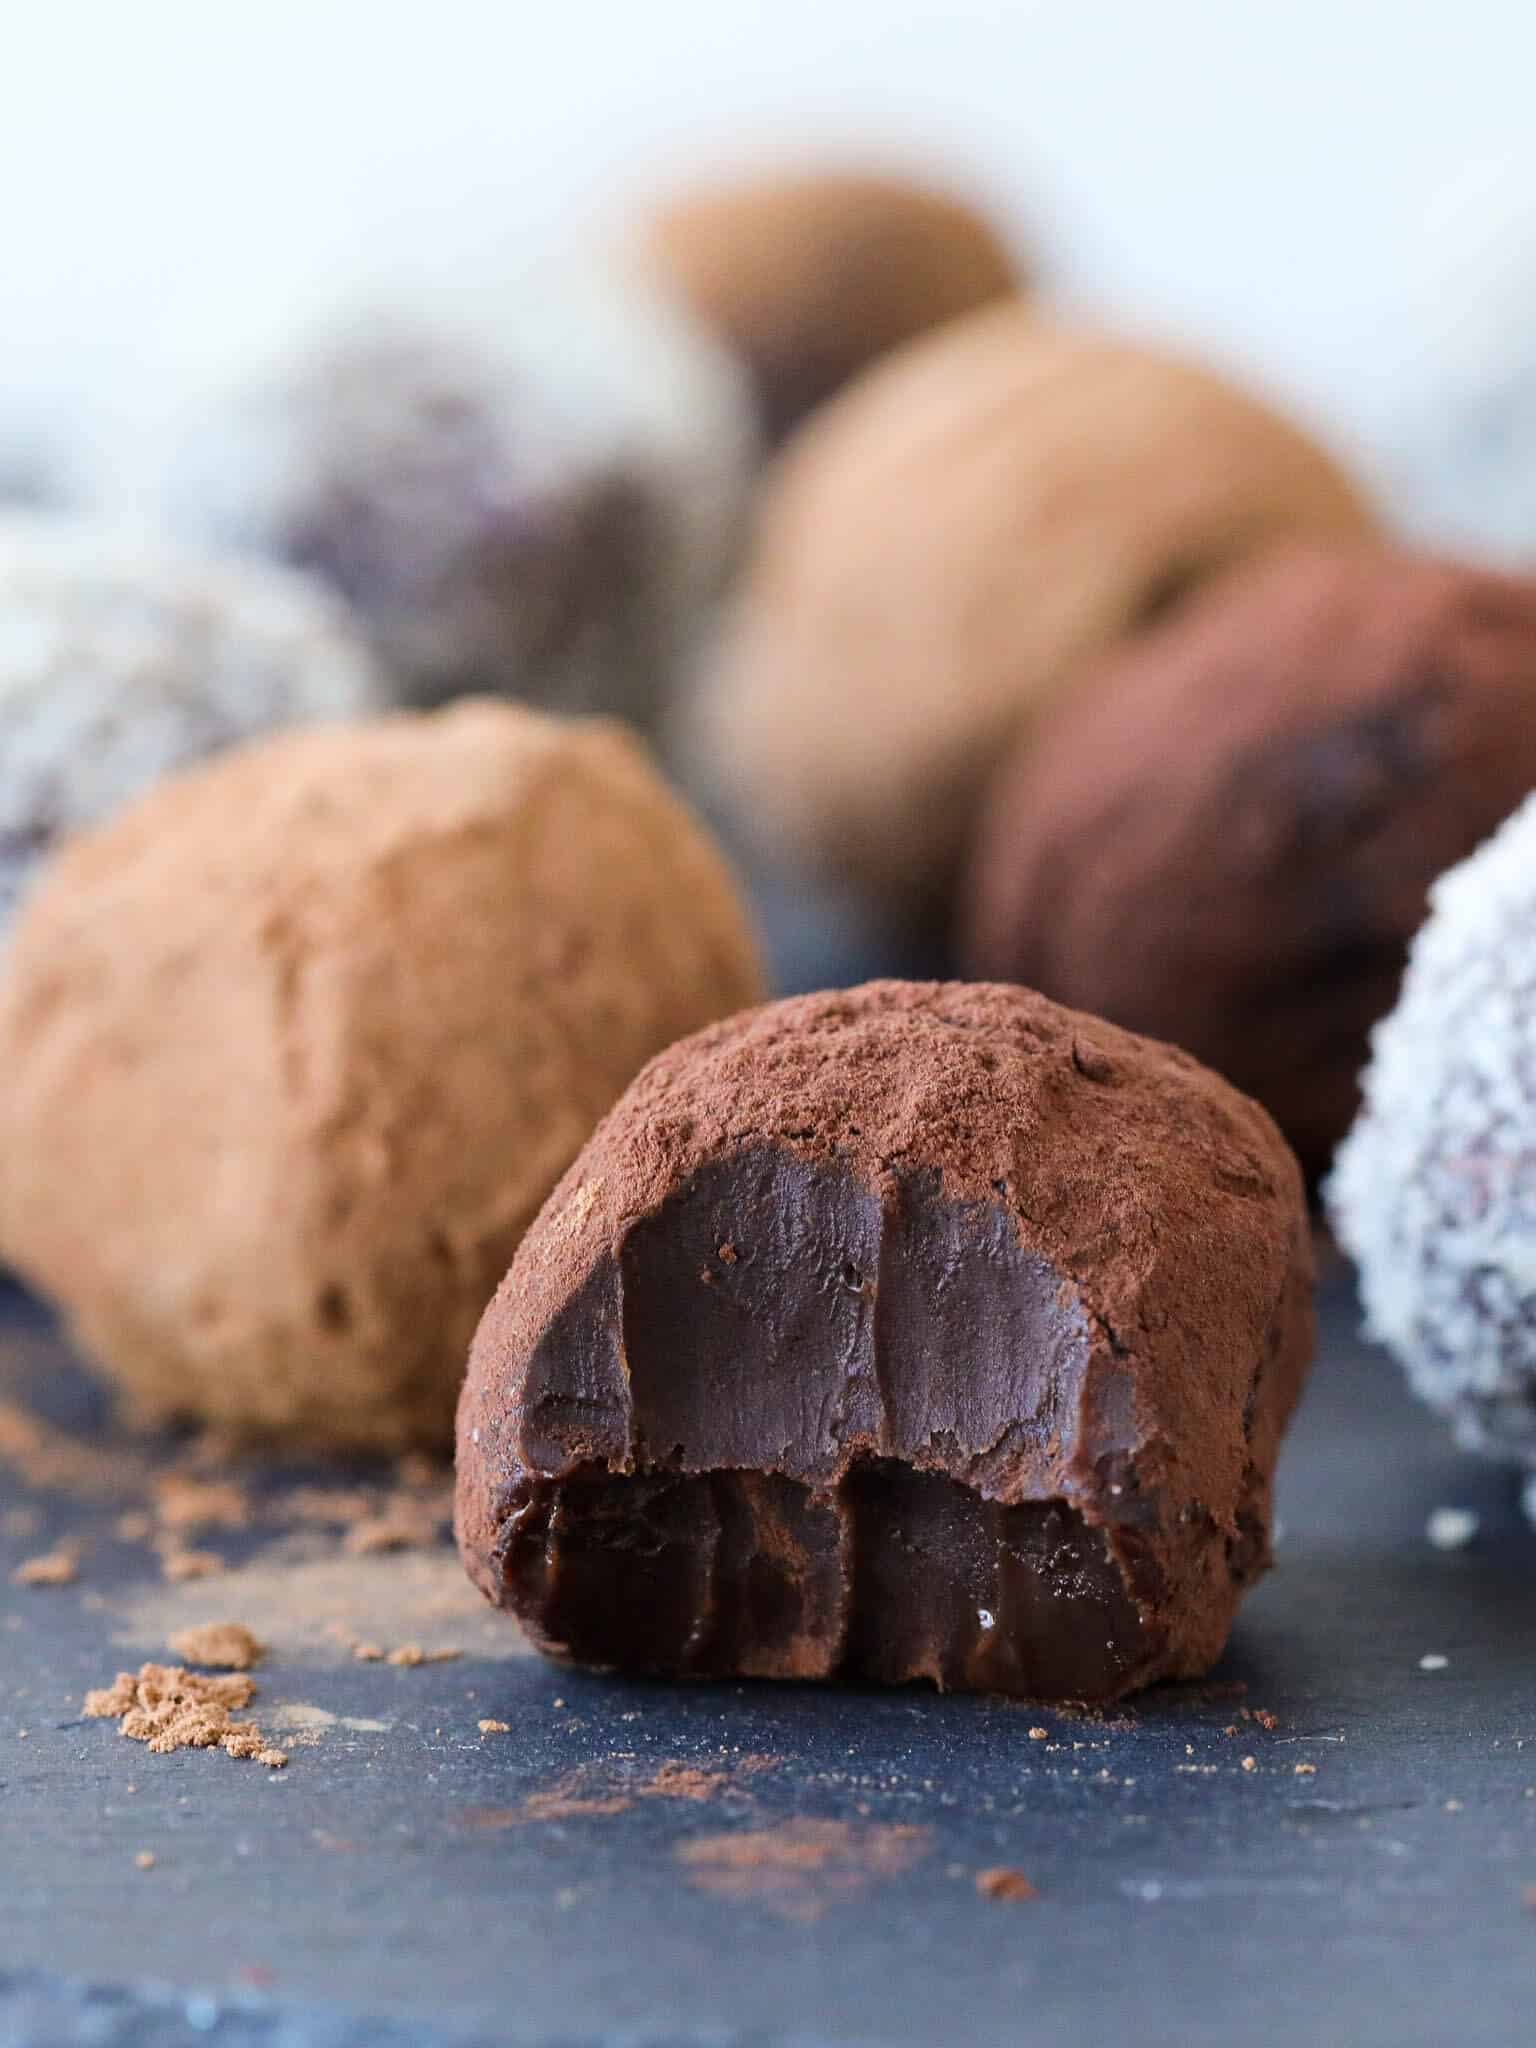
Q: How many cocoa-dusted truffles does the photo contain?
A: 5